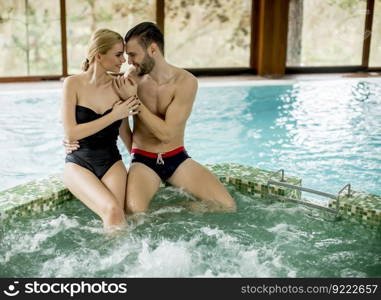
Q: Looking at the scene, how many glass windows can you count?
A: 5